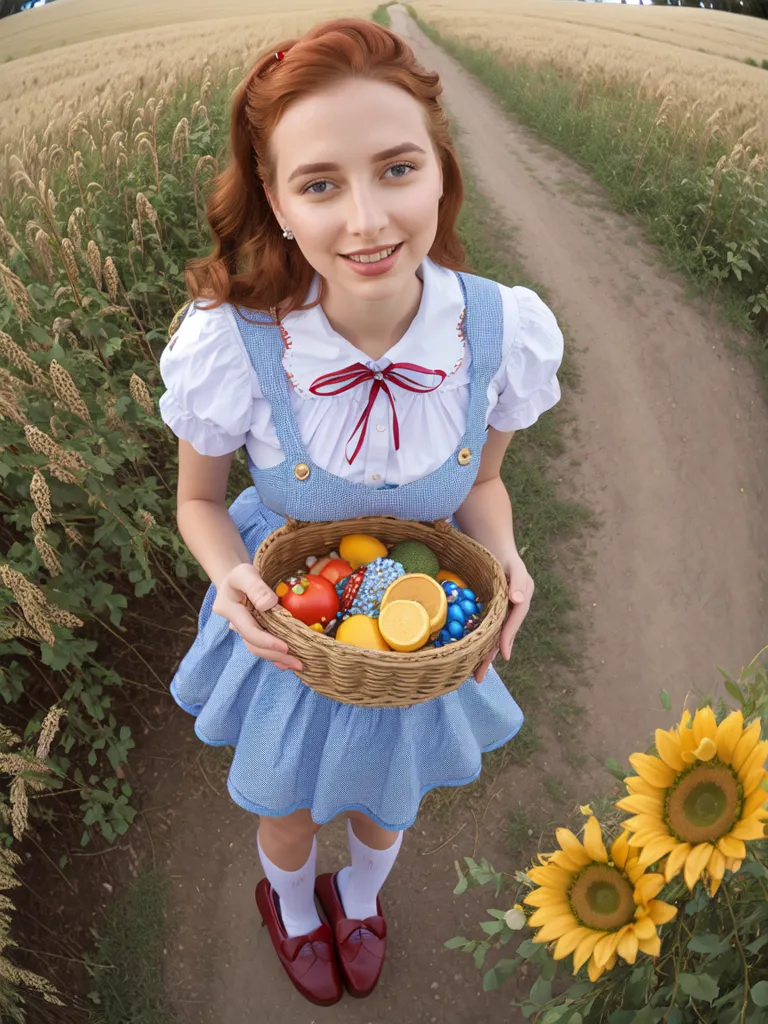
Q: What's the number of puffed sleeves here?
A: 2